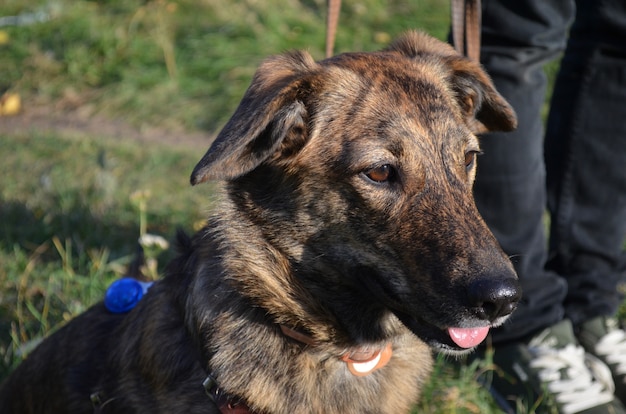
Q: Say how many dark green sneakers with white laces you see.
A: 2